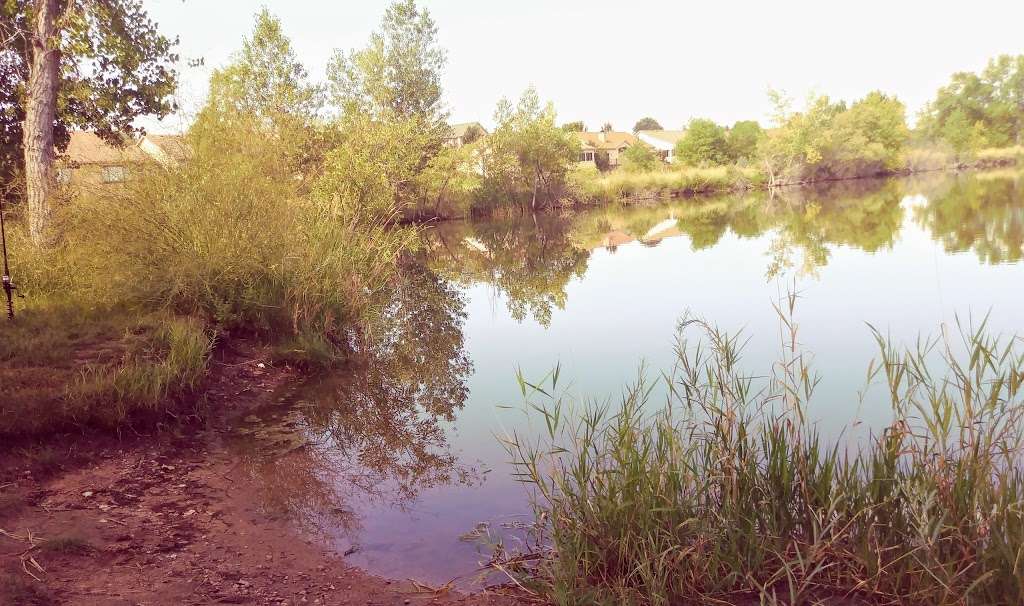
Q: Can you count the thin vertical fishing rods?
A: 1